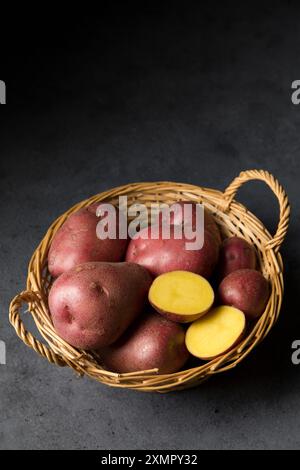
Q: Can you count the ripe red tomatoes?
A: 0